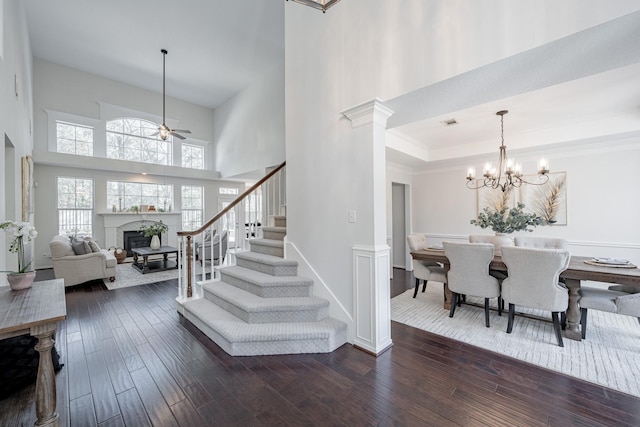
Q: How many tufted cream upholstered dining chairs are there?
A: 6